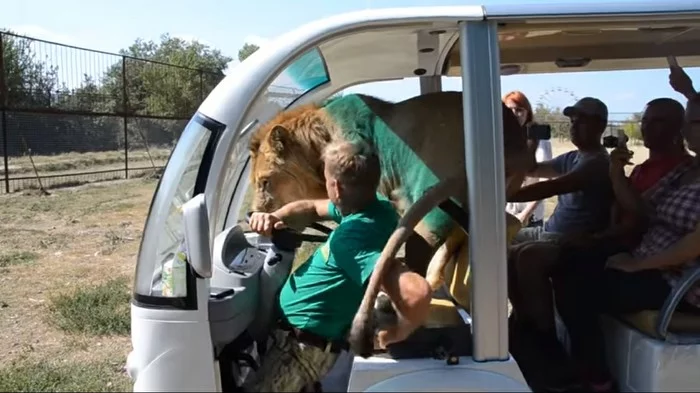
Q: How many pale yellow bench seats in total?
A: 2